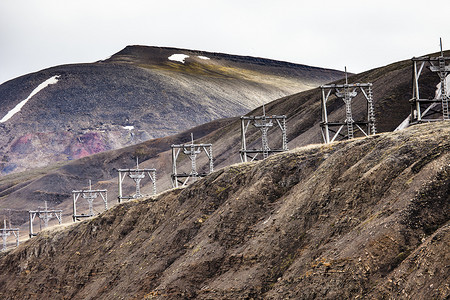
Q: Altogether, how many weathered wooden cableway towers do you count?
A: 8